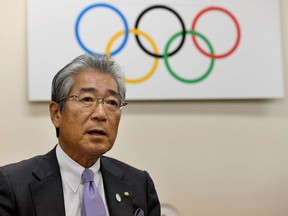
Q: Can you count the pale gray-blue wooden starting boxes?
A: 0